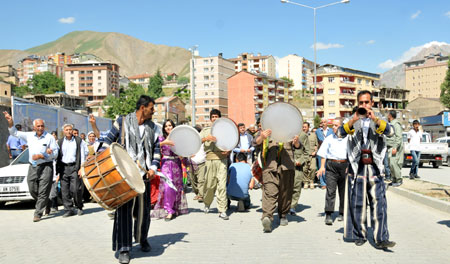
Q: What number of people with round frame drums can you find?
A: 3